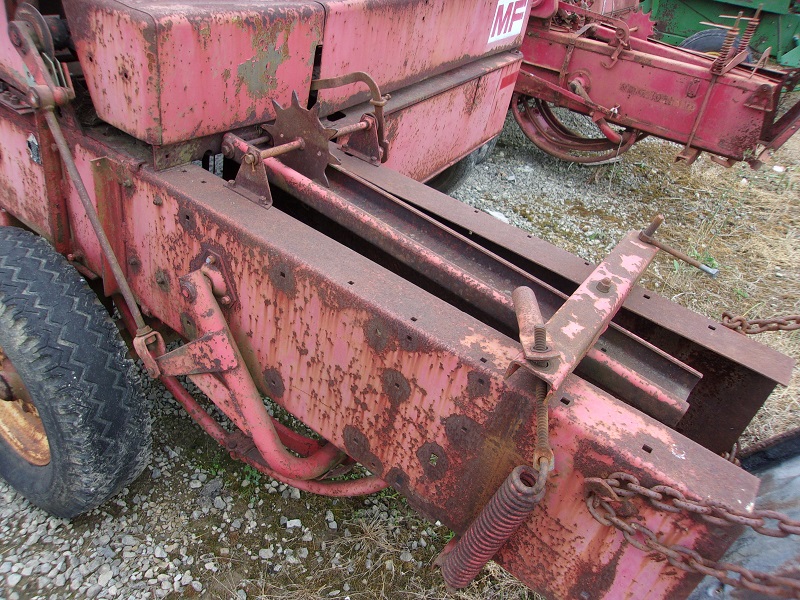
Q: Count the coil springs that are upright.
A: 2